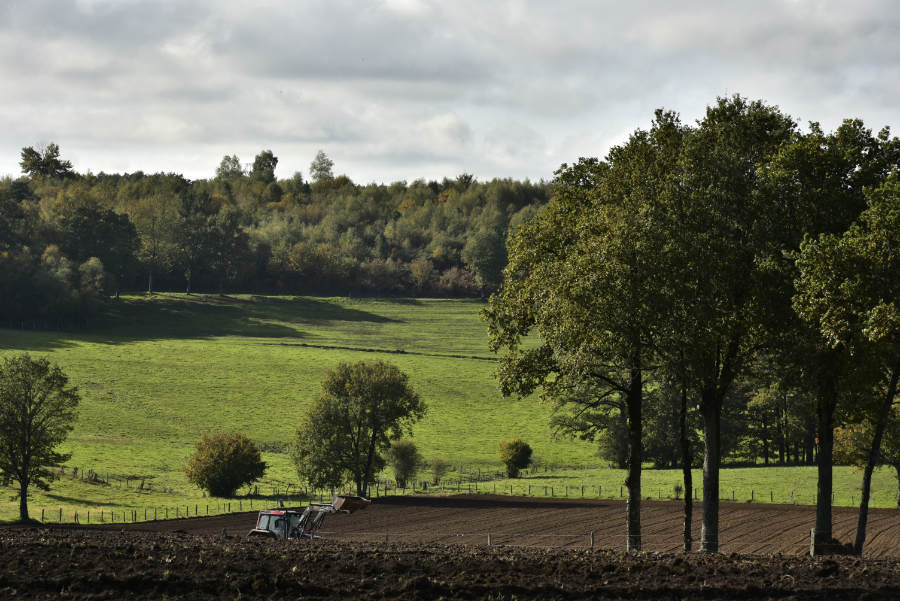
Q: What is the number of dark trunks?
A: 5